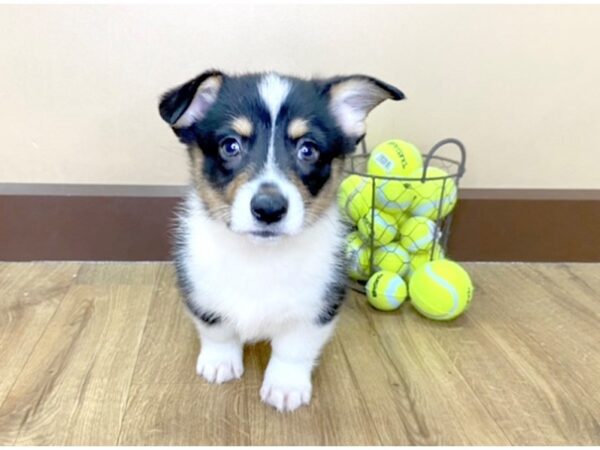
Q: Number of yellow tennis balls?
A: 11